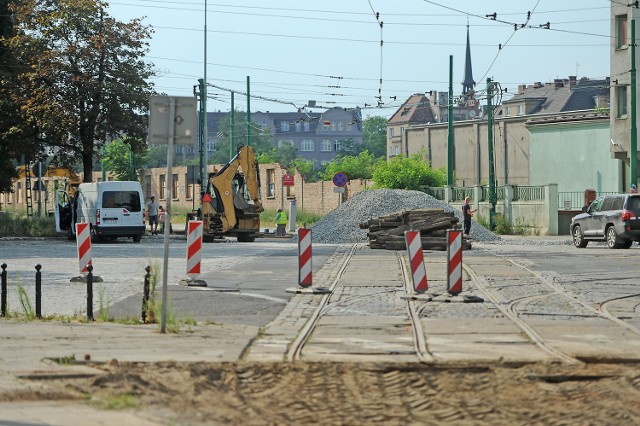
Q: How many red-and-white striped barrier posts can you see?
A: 5